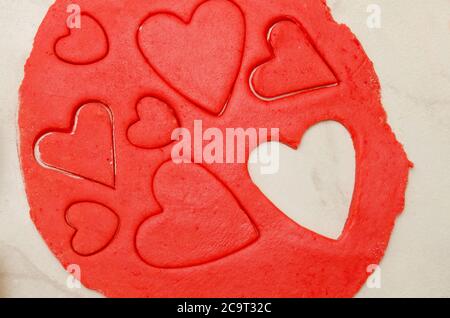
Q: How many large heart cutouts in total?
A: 3